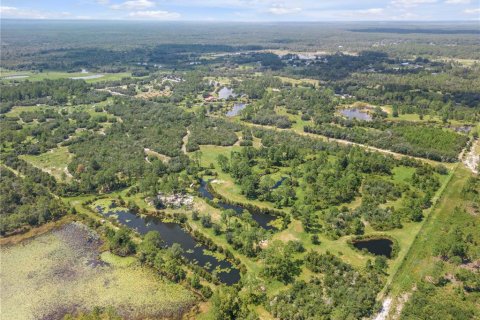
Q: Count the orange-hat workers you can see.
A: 0